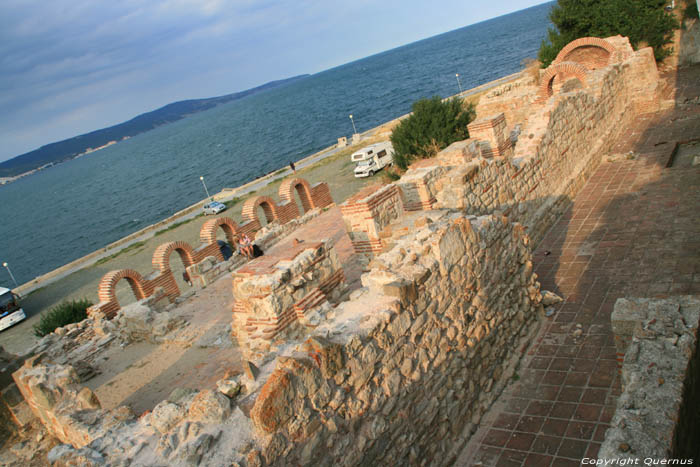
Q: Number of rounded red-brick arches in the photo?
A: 7